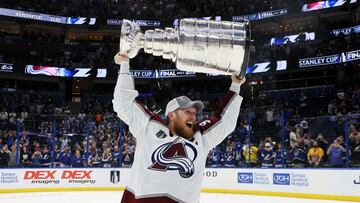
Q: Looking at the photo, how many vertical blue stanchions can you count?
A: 8